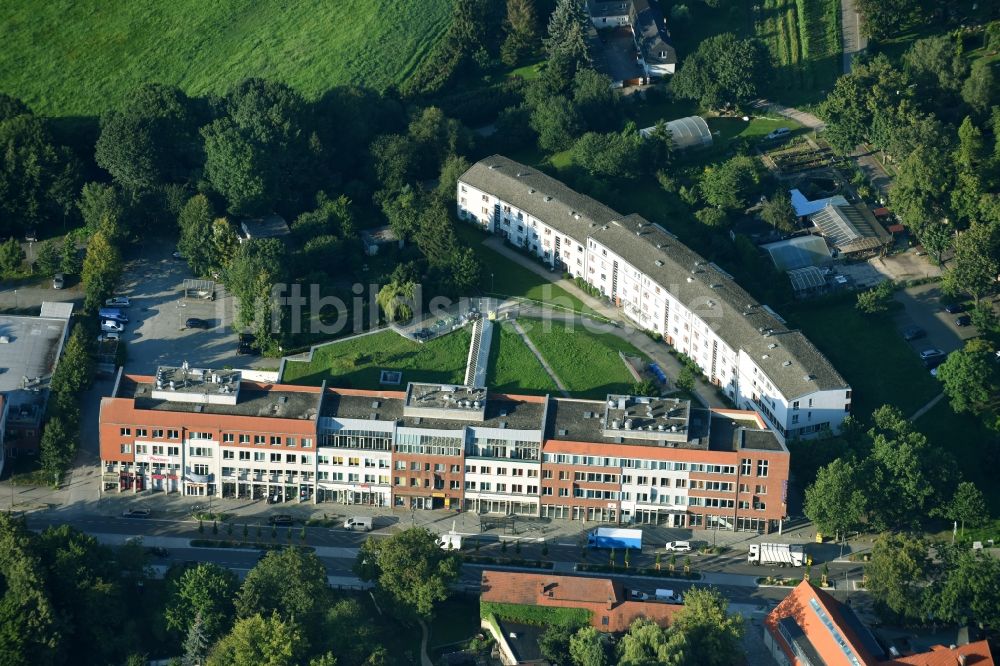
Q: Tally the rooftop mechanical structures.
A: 3